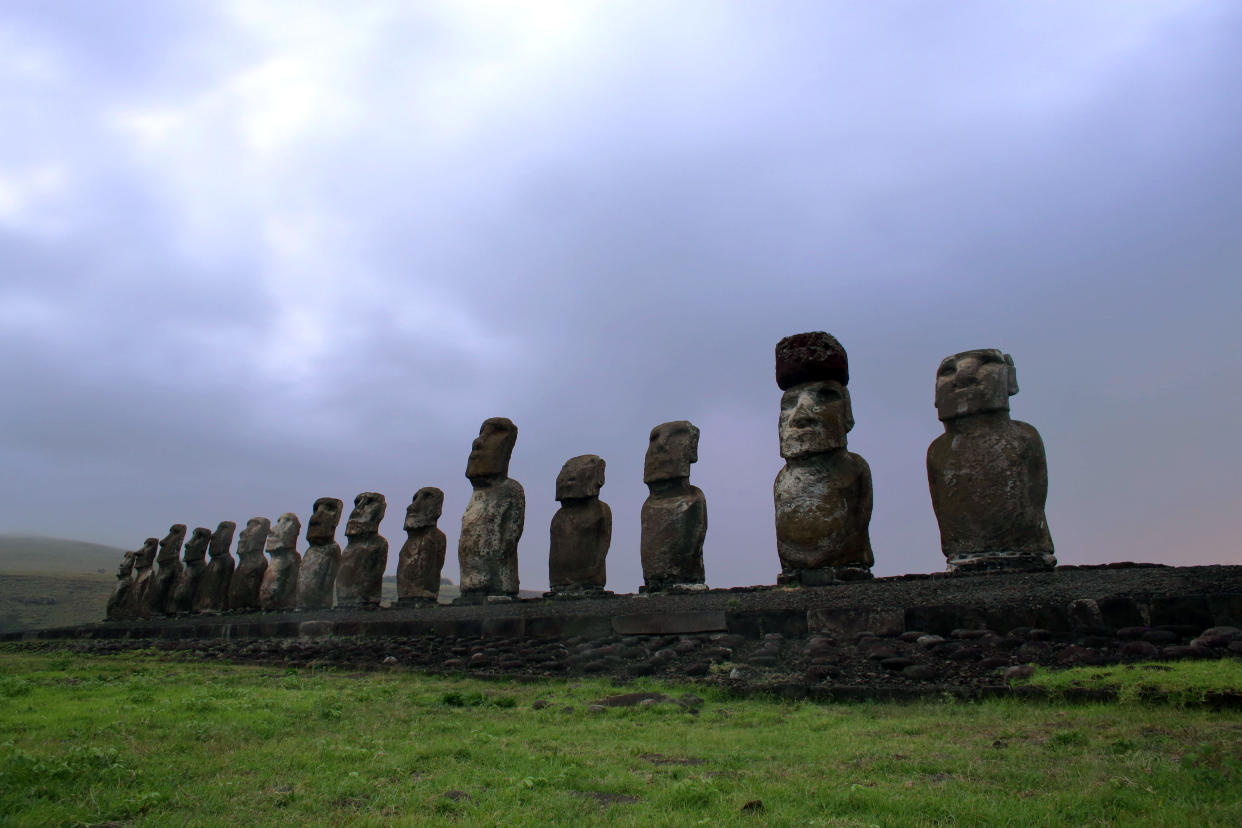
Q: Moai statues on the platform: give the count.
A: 15